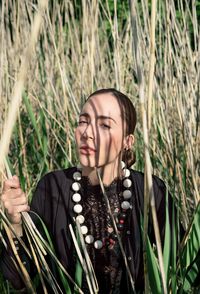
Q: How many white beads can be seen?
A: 13